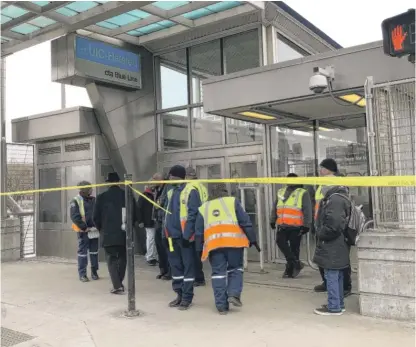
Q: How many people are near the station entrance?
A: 10